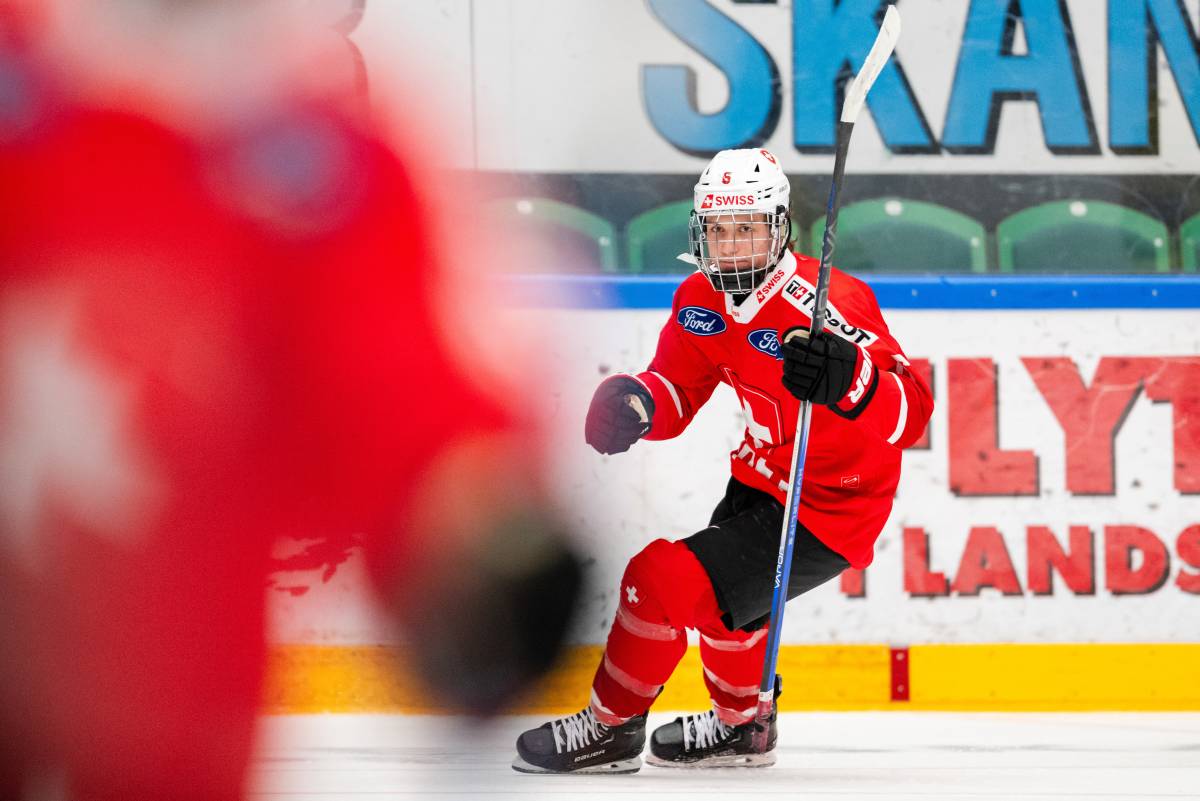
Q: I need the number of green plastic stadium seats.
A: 5